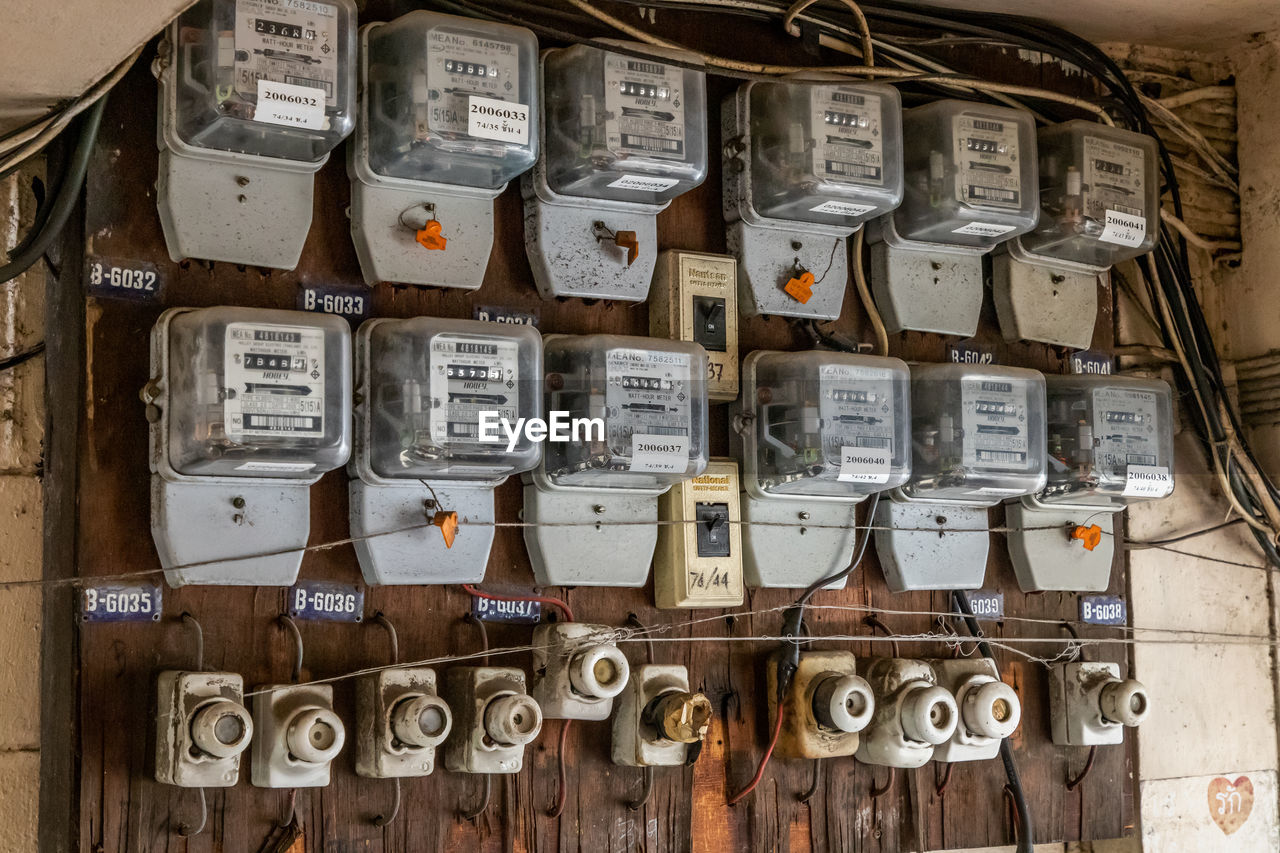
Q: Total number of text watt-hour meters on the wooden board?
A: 12